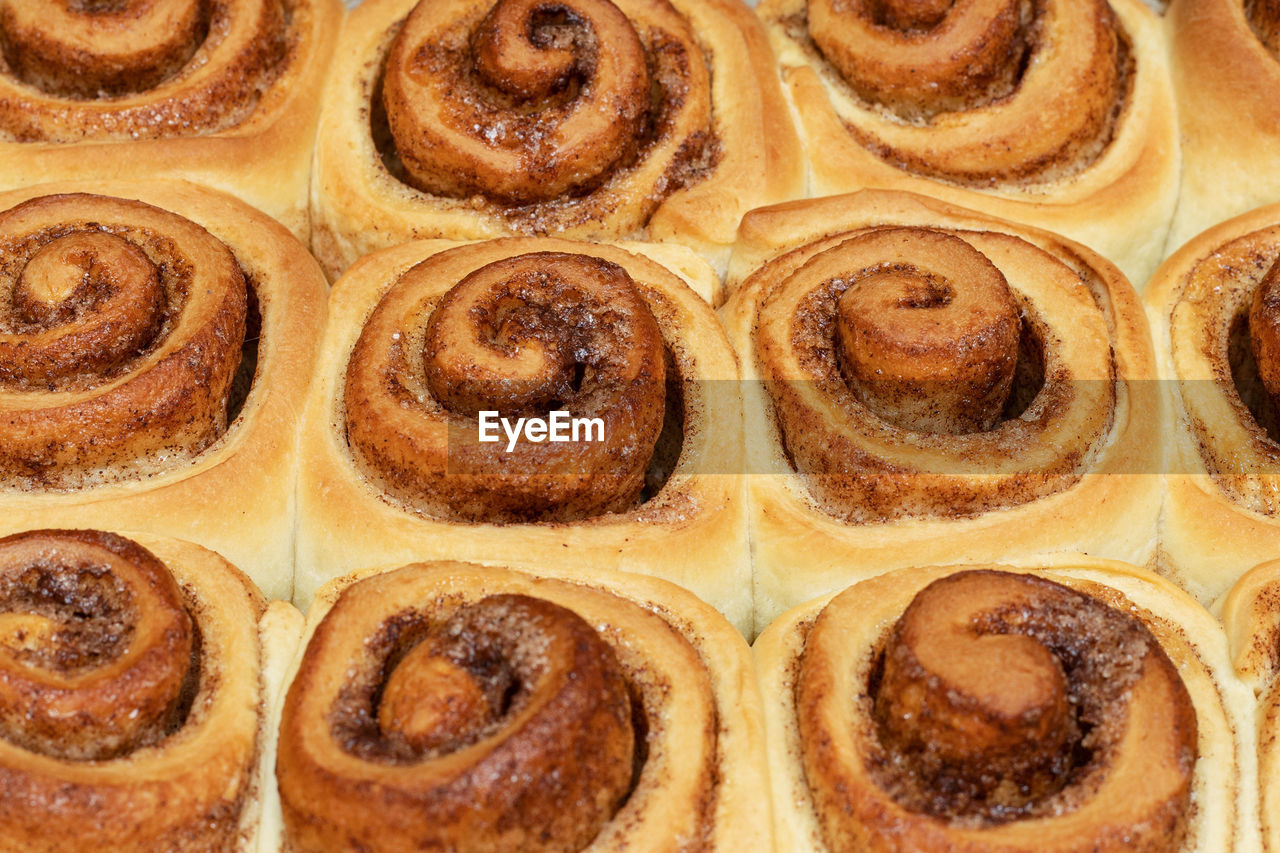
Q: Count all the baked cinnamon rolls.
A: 12